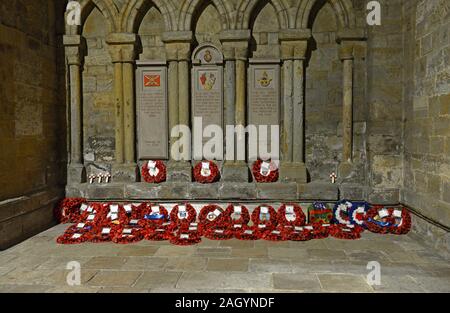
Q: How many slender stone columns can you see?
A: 10